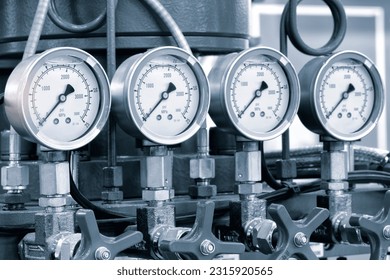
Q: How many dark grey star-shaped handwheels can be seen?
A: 4